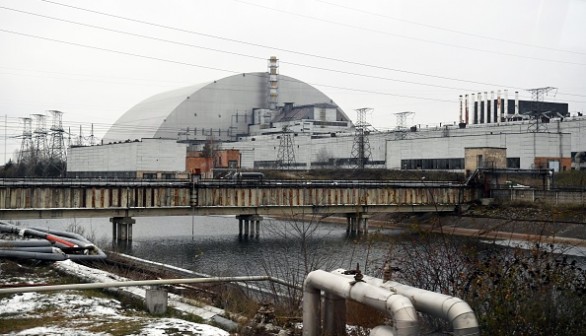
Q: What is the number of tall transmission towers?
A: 7